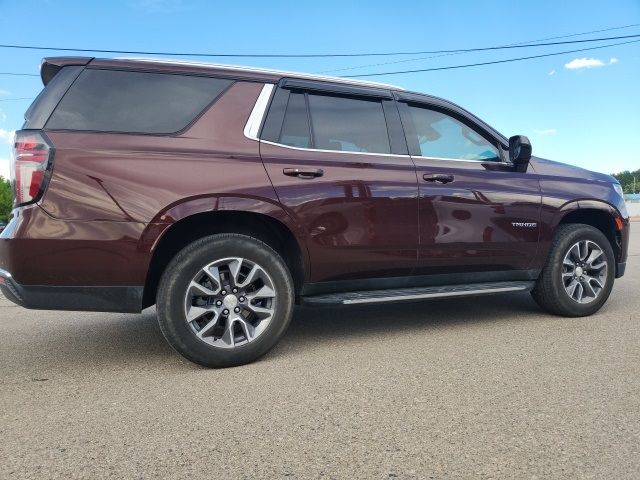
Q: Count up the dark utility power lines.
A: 3